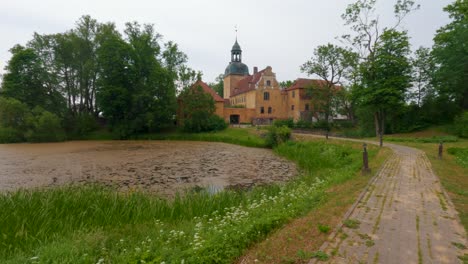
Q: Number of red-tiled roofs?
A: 3